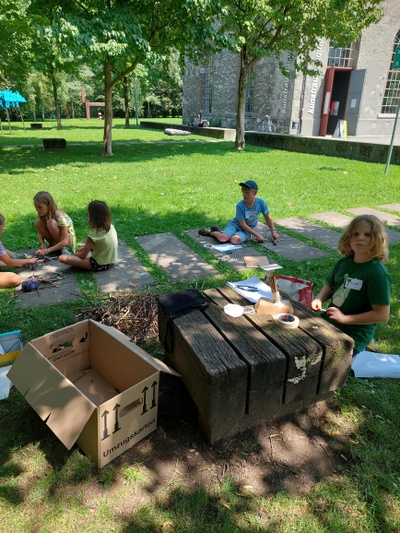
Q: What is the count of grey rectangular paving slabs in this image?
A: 9